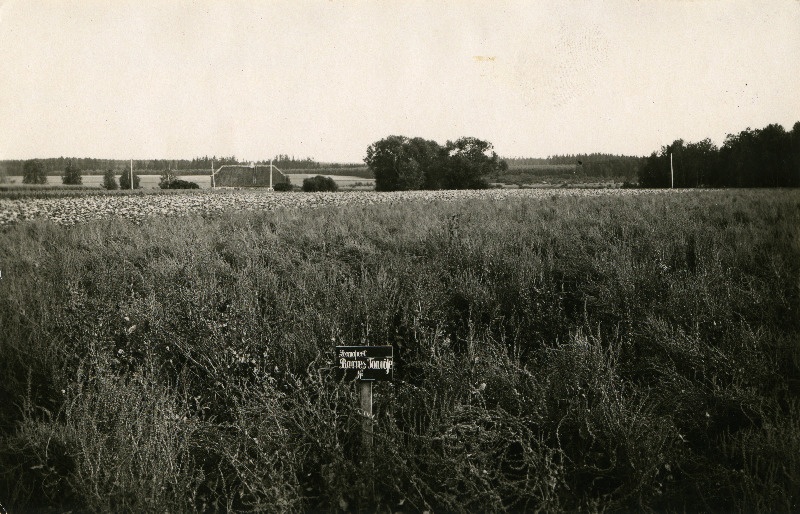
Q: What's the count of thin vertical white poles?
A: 4